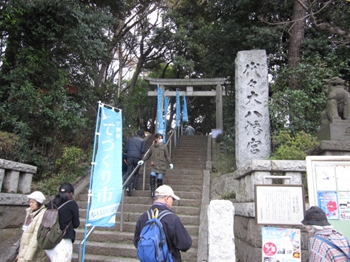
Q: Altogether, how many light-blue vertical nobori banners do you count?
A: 5